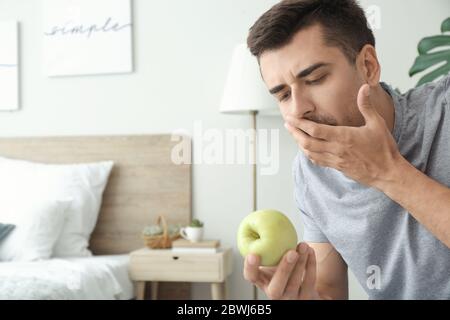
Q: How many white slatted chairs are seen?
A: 0